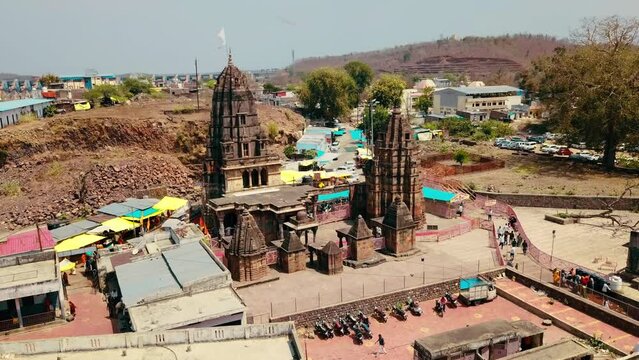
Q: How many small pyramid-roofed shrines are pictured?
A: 5